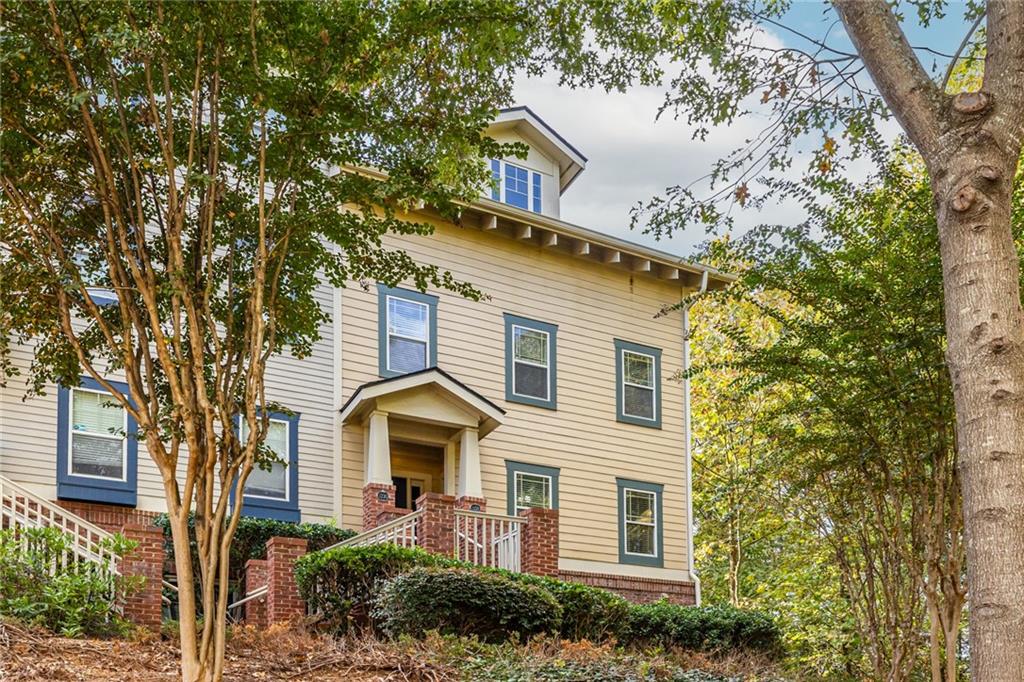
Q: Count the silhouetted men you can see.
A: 0